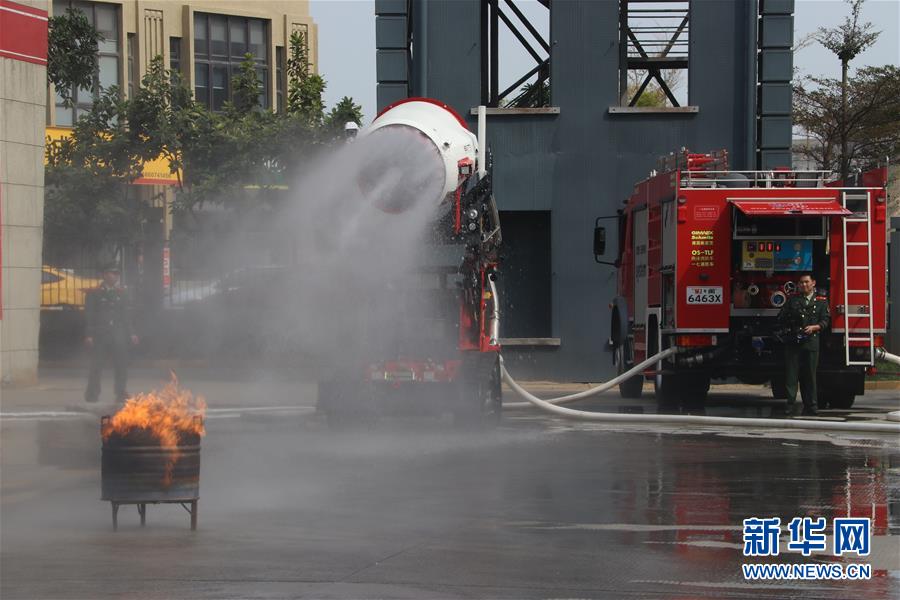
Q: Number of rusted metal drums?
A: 1